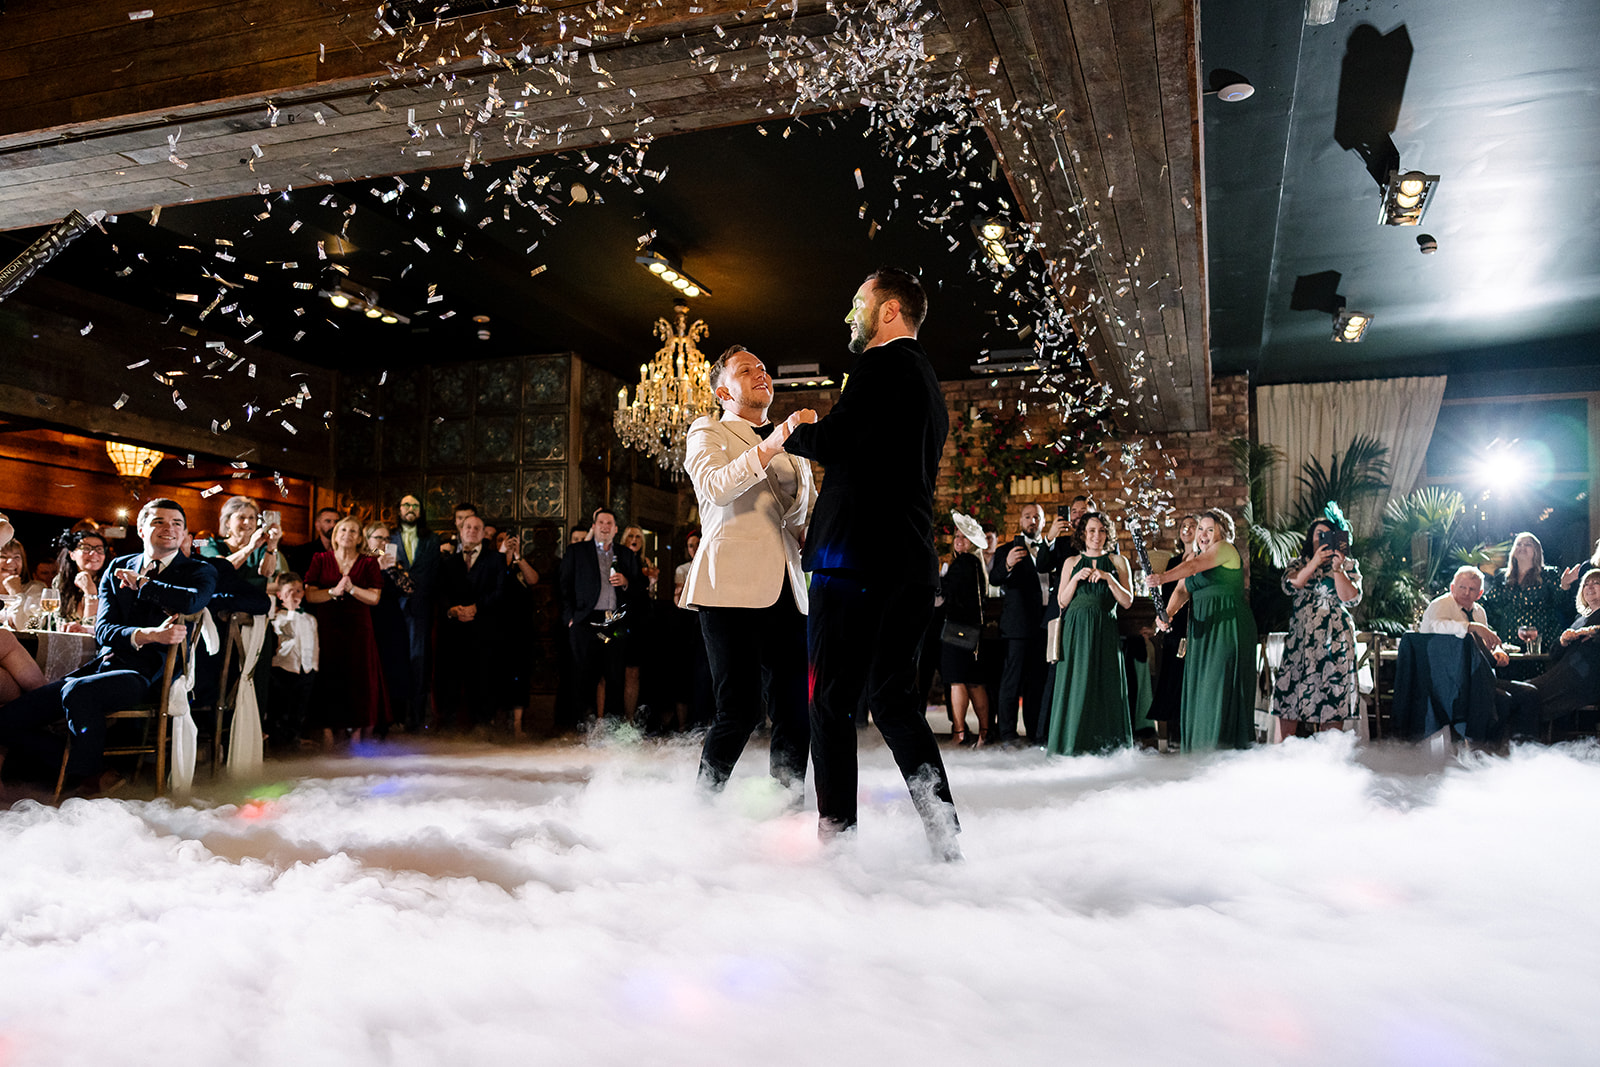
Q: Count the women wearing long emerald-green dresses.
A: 2